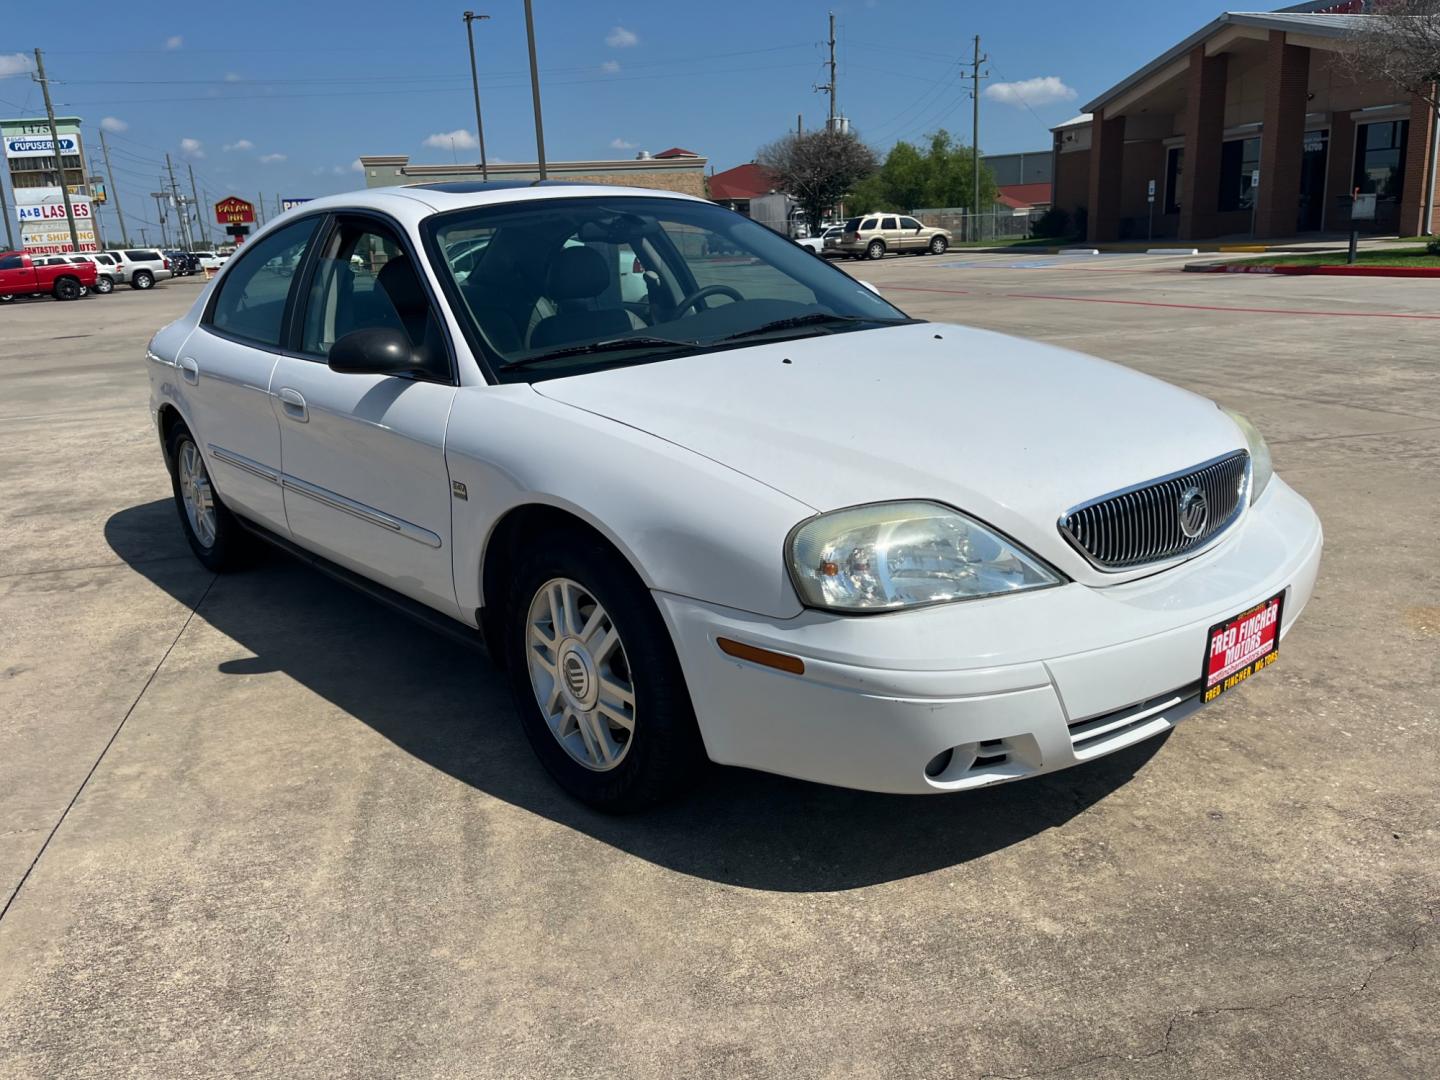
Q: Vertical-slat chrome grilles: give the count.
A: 1